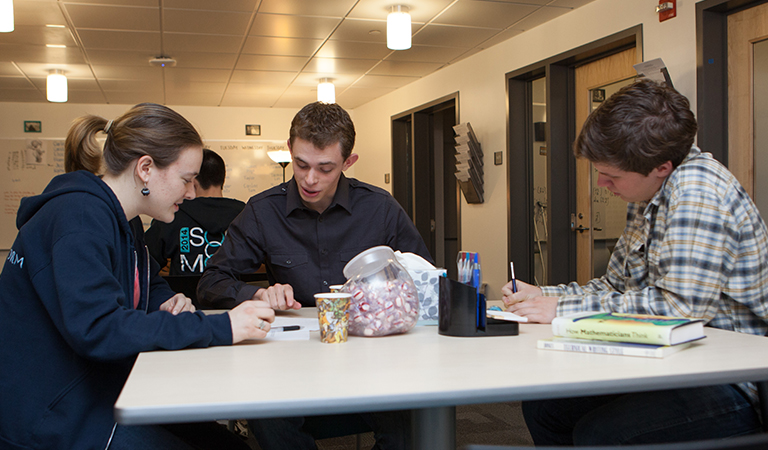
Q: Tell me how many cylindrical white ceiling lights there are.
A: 4